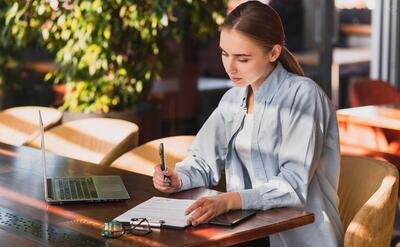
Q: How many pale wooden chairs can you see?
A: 4